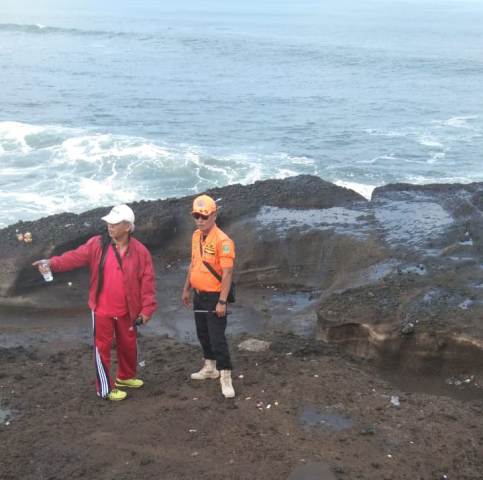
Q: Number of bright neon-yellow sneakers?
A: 2